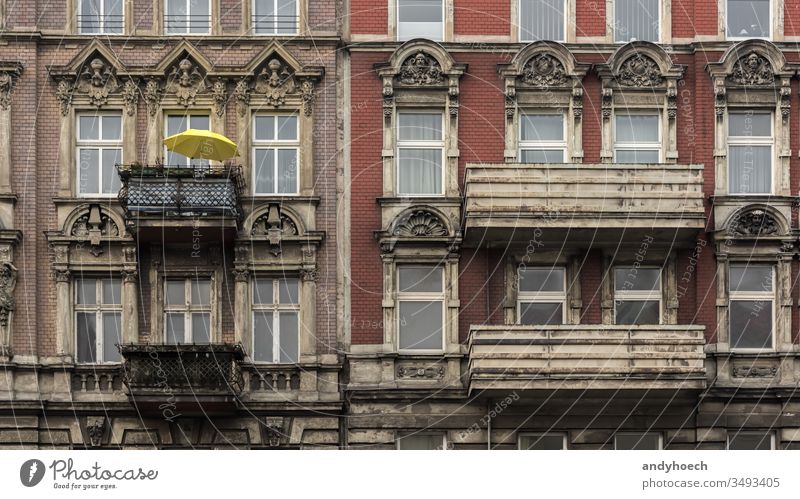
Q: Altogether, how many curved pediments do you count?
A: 8